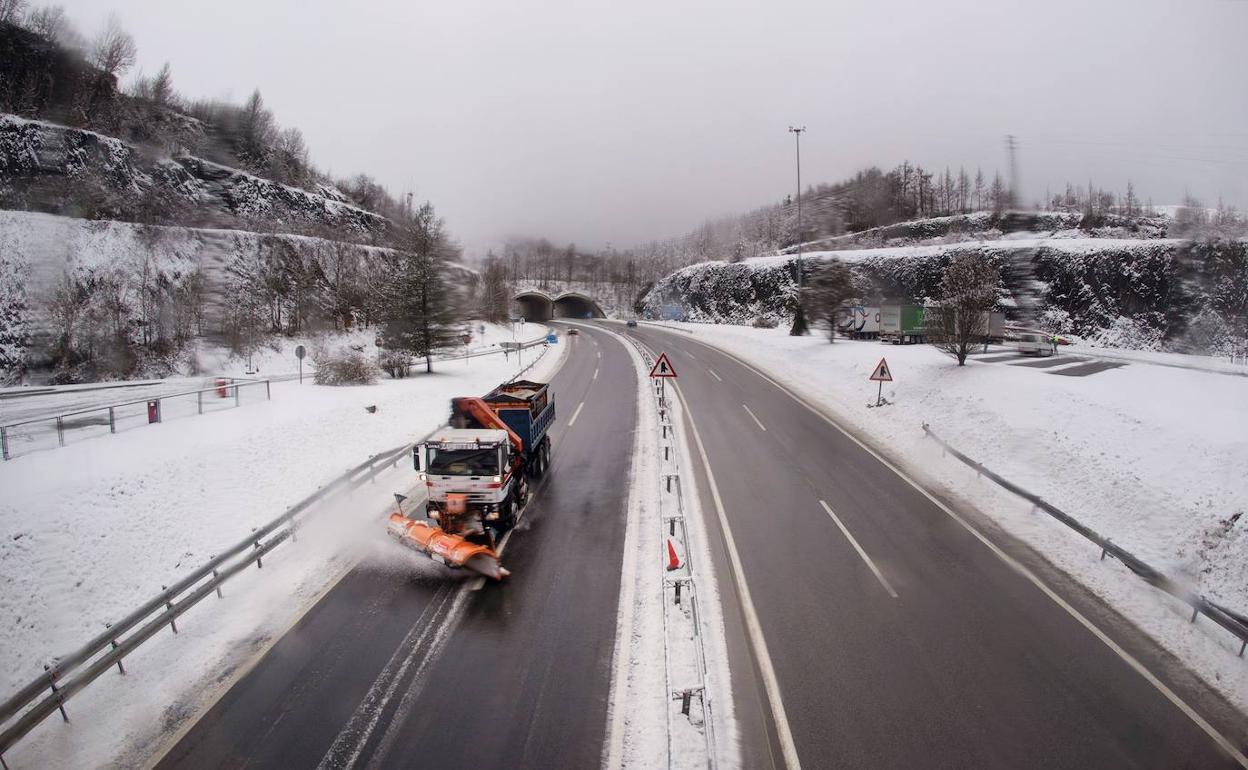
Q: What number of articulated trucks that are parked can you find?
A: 3